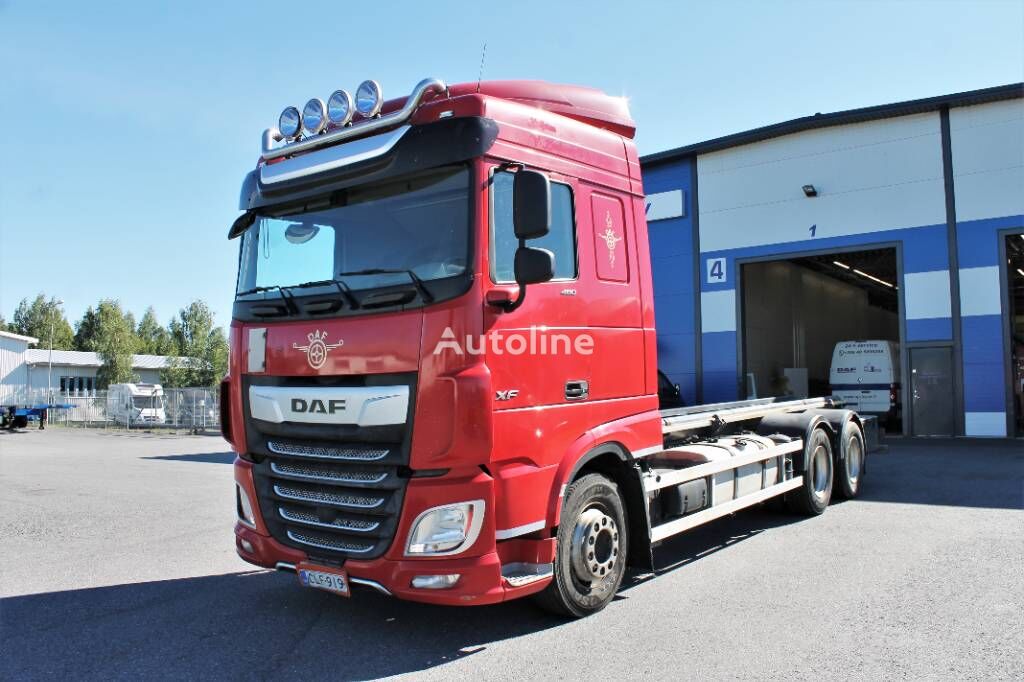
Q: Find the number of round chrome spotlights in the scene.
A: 4